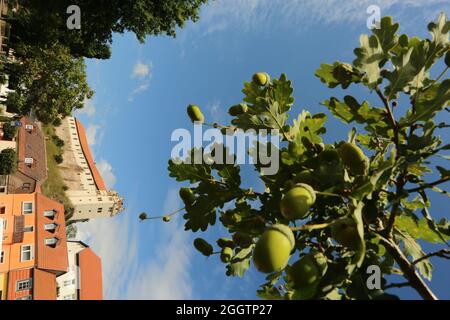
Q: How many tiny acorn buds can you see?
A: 2